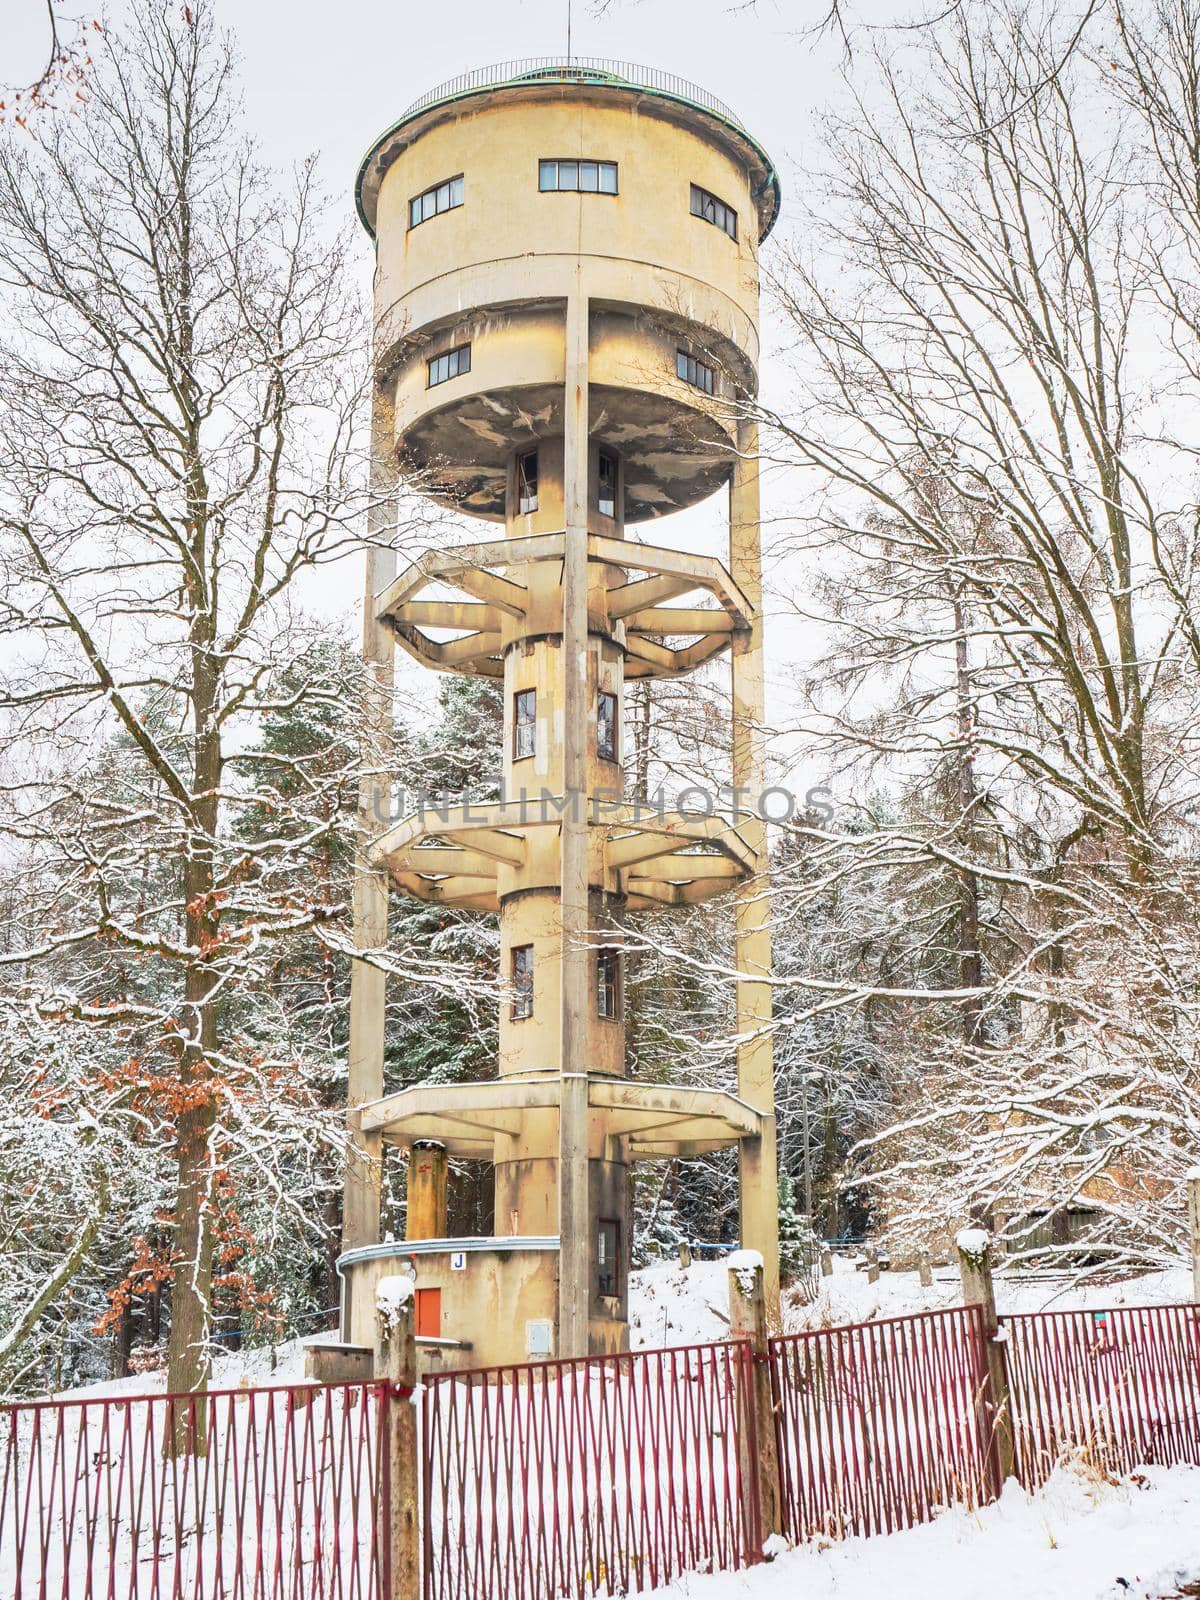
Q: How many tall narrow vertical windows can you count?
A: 7